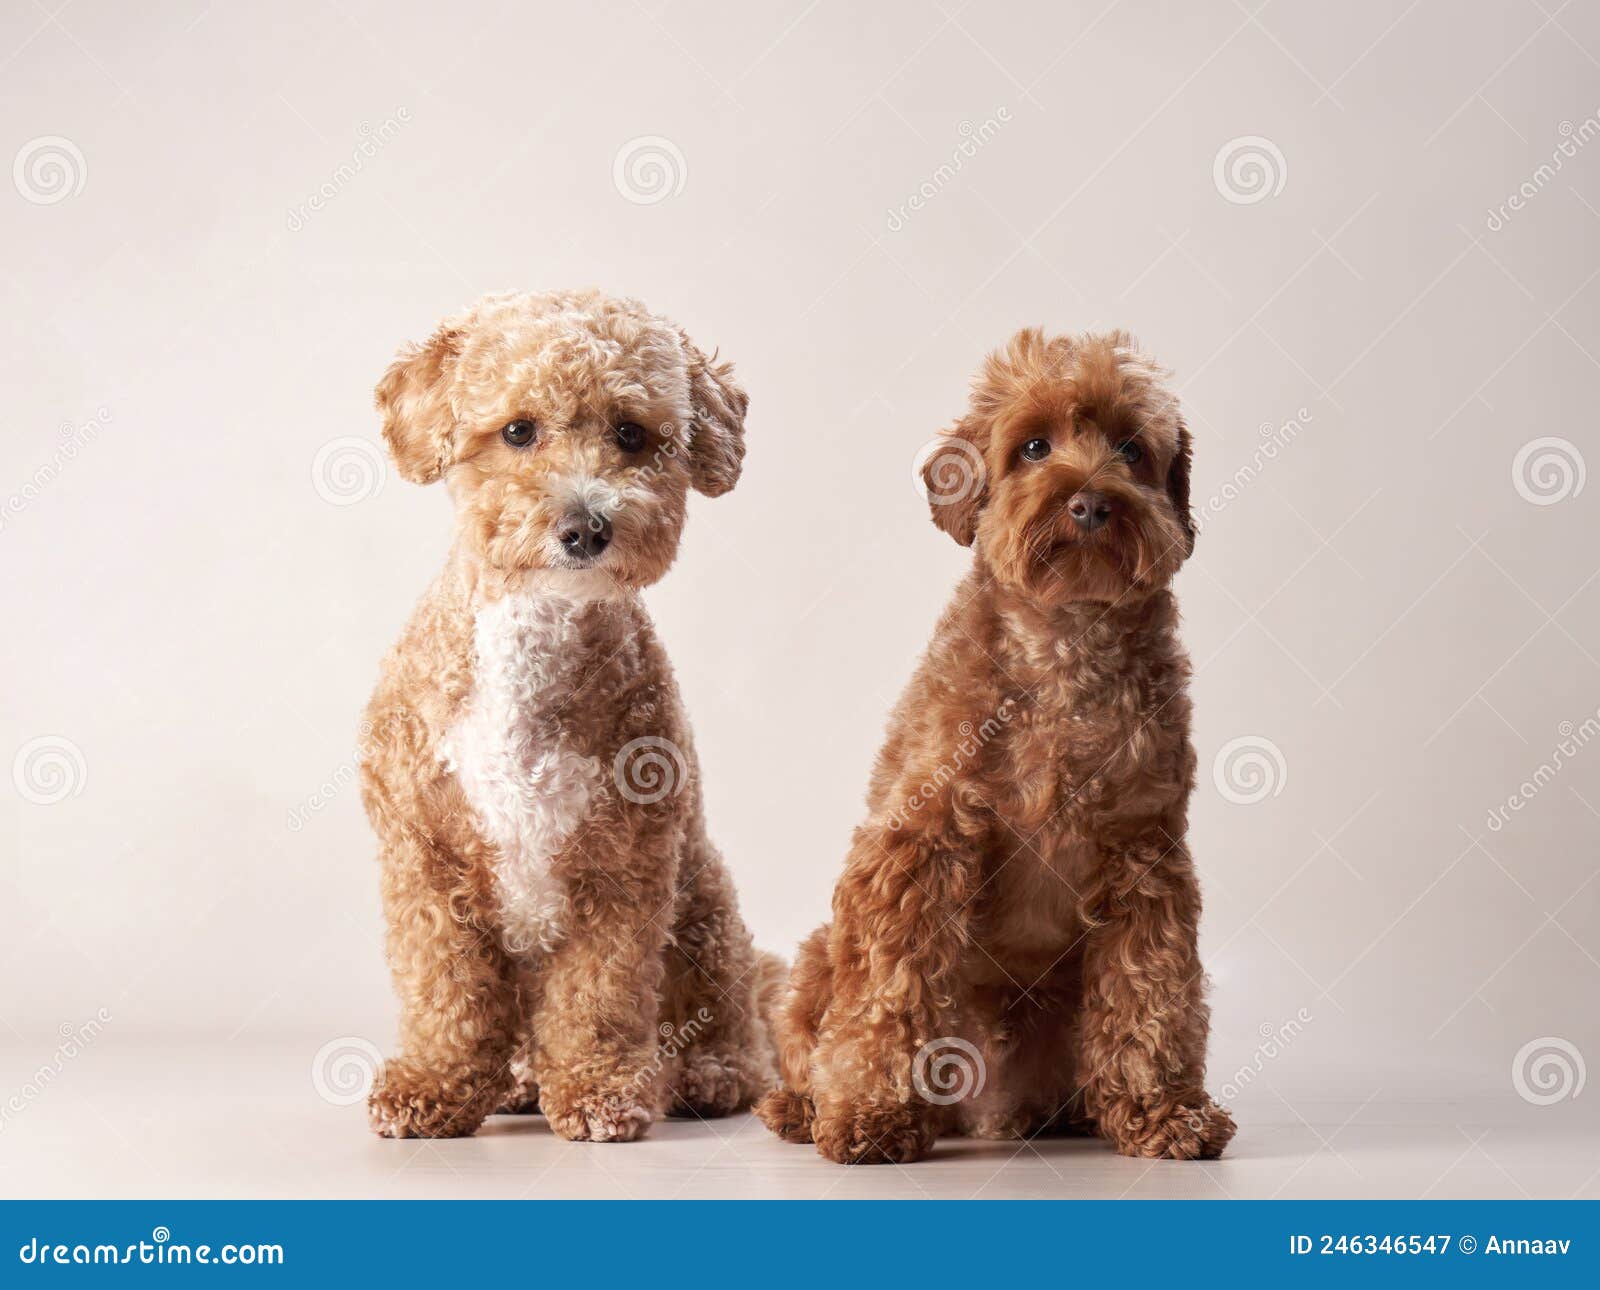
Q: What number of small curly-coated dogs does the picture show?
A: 2